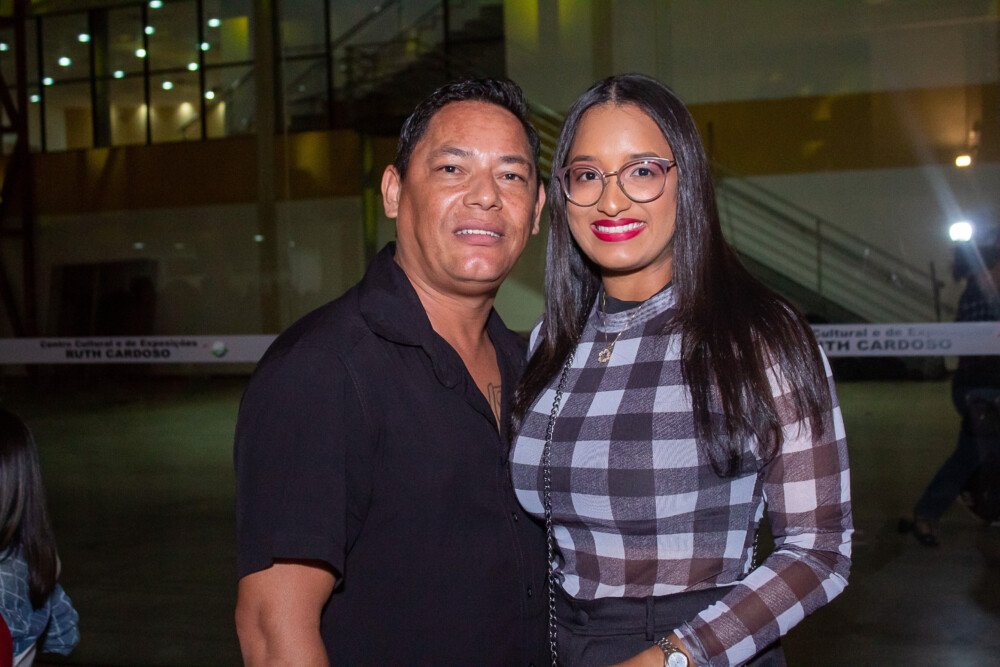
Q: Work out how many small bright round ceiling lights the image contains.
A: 14